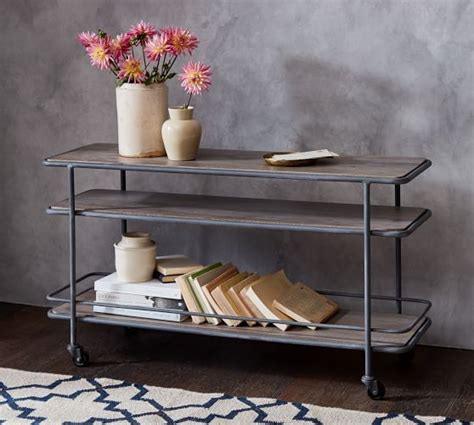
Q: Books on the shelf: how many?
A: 14